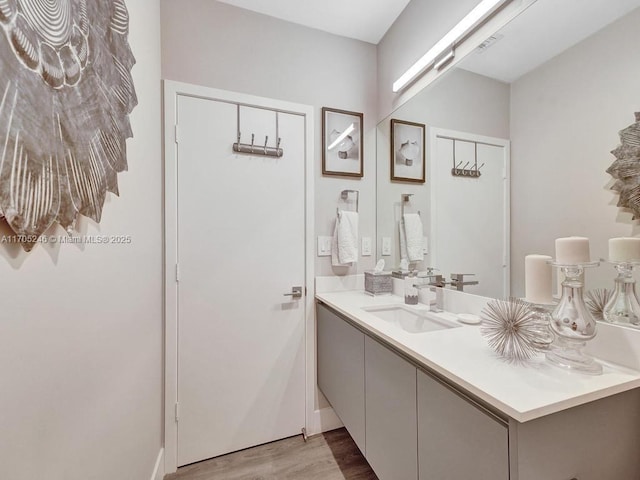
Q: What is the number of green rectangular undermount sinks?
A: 0